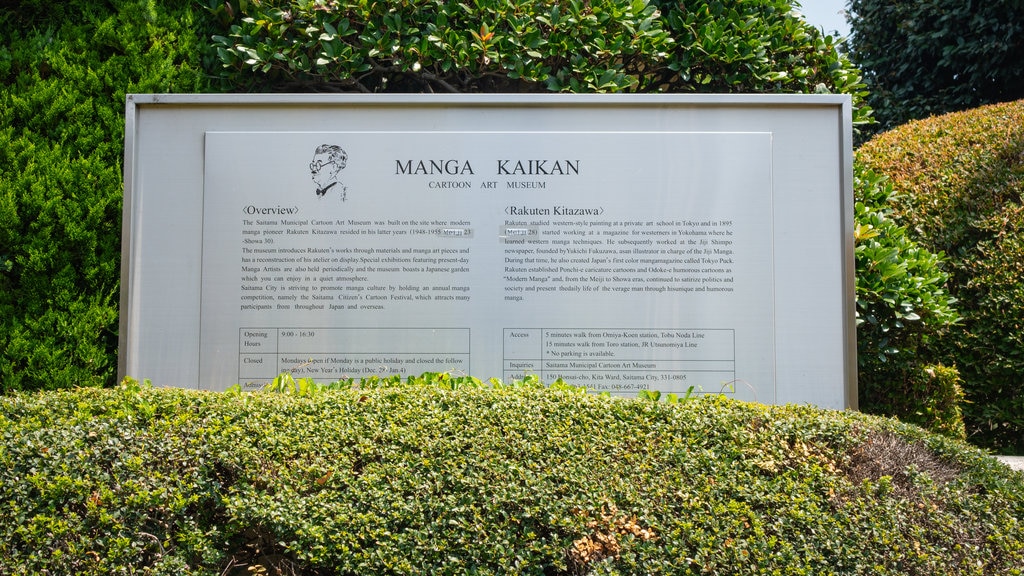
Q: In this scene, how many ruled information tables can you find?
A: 2